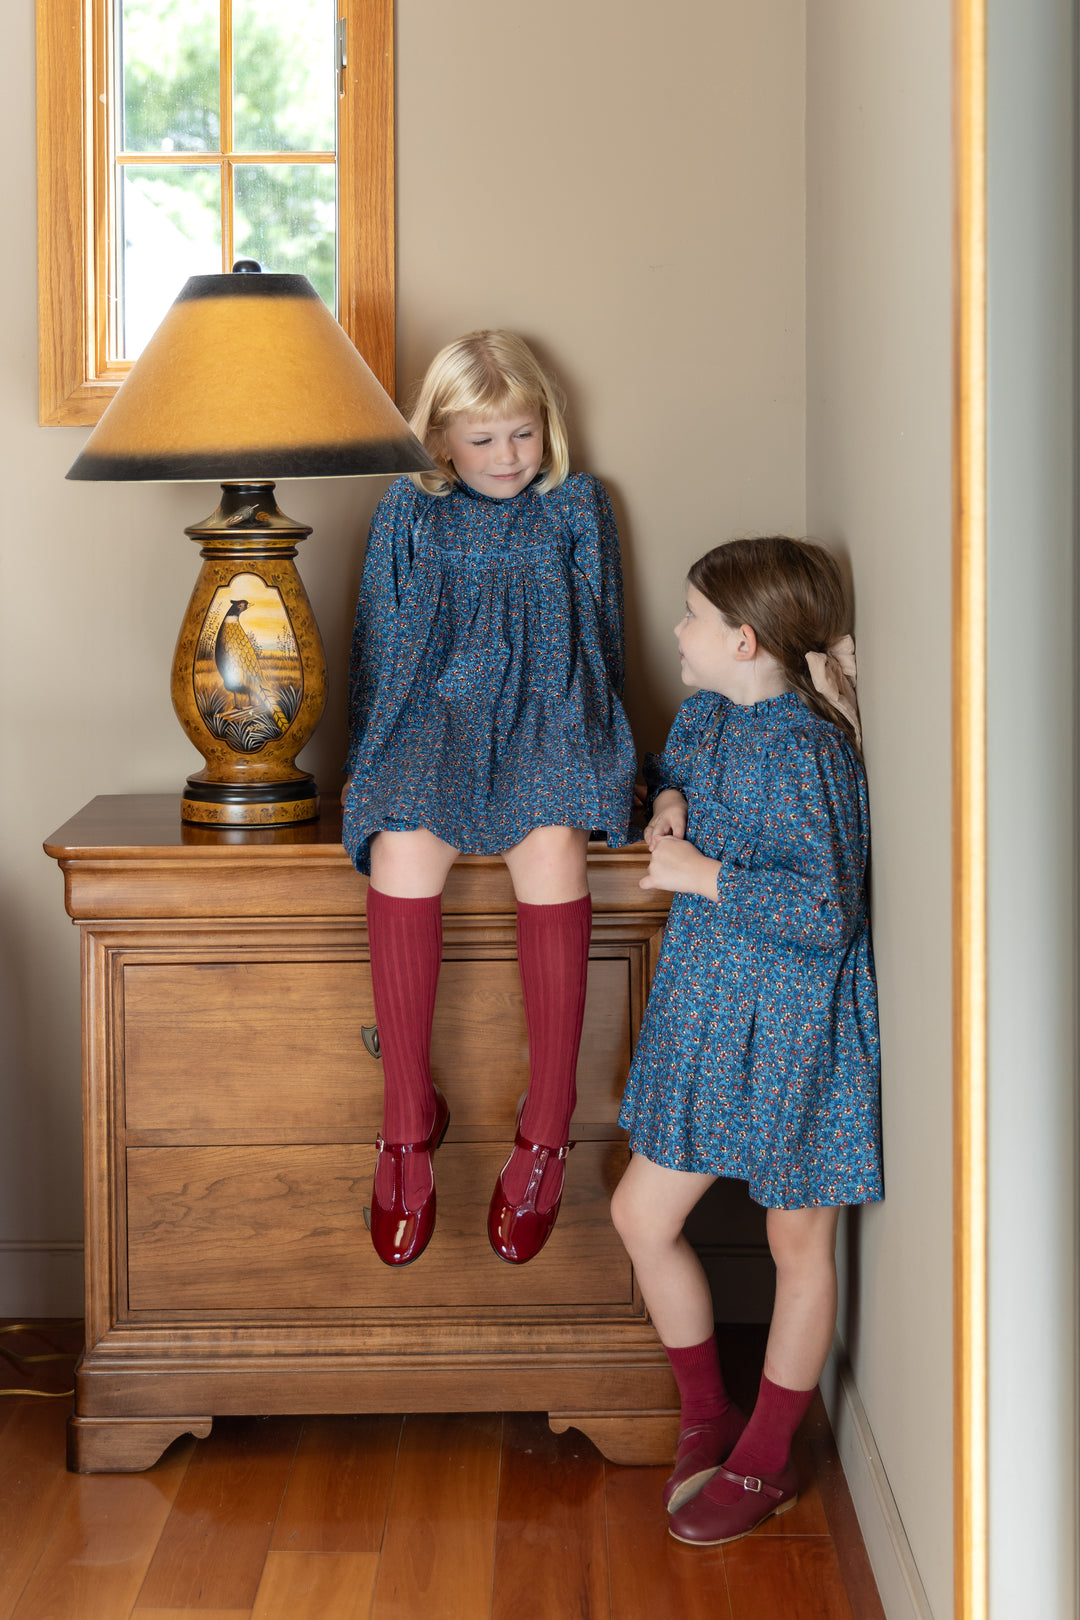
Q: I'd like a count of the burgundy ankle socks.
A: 2